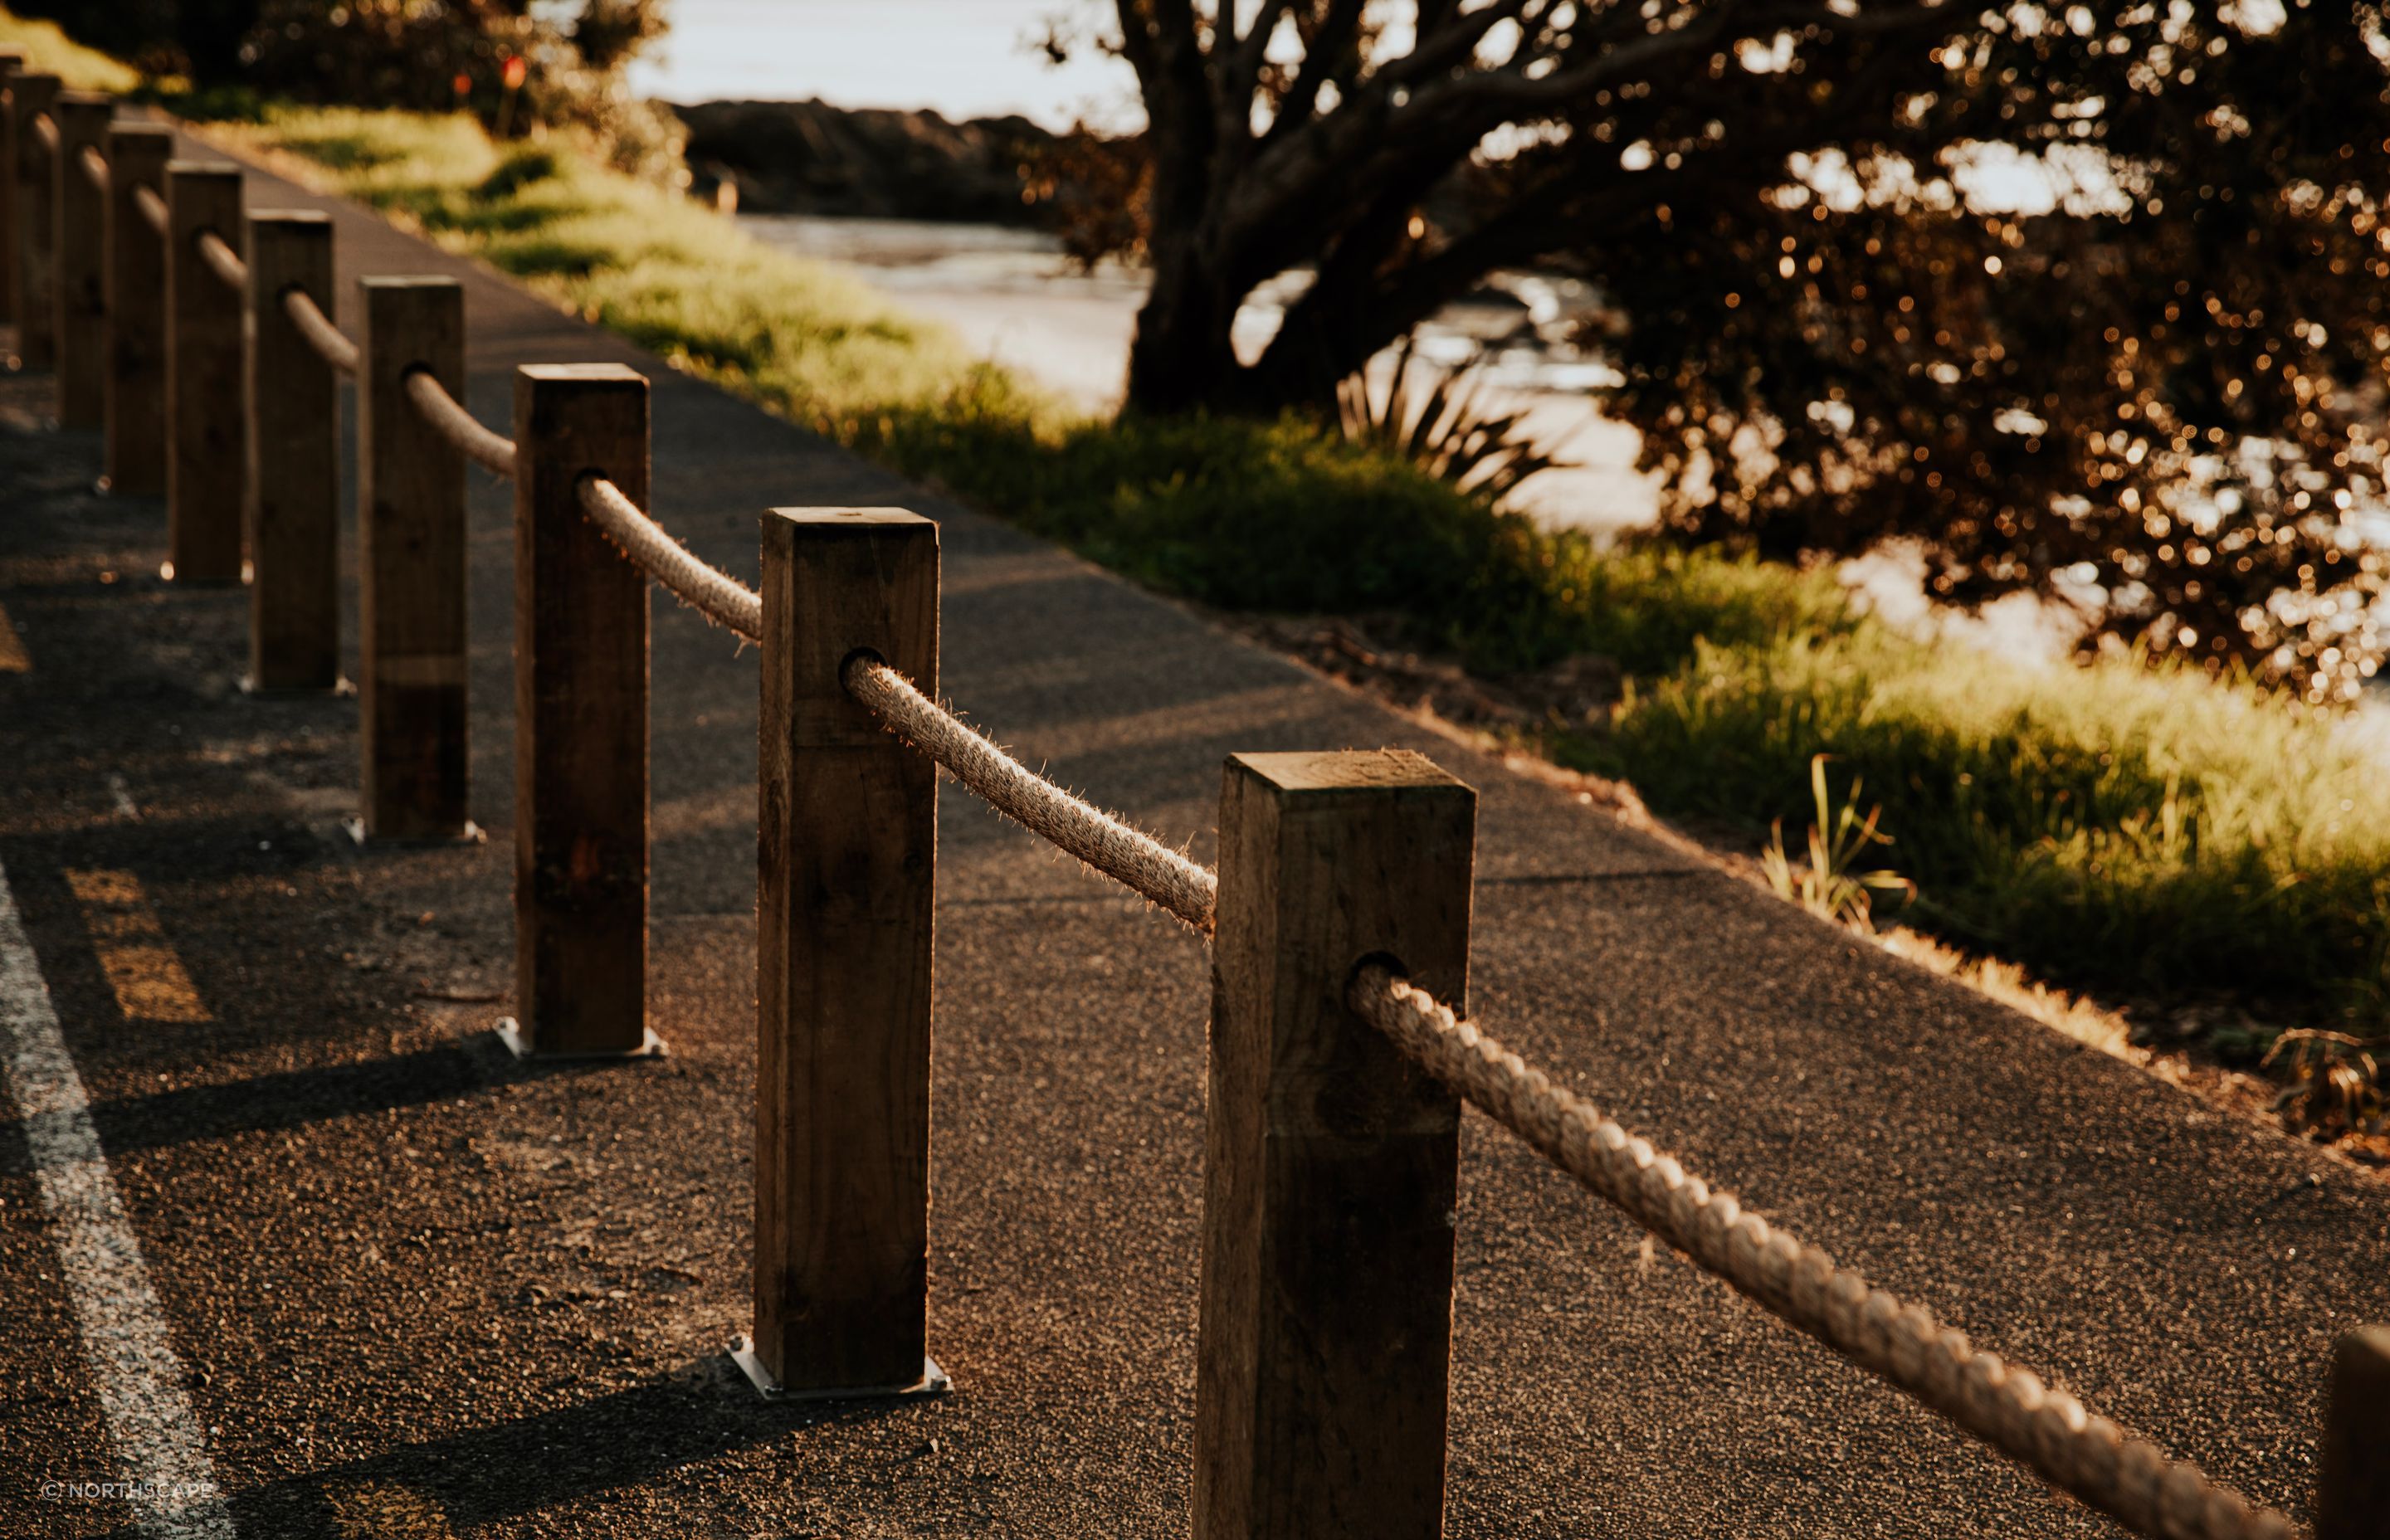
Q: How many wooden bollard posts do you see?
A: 11